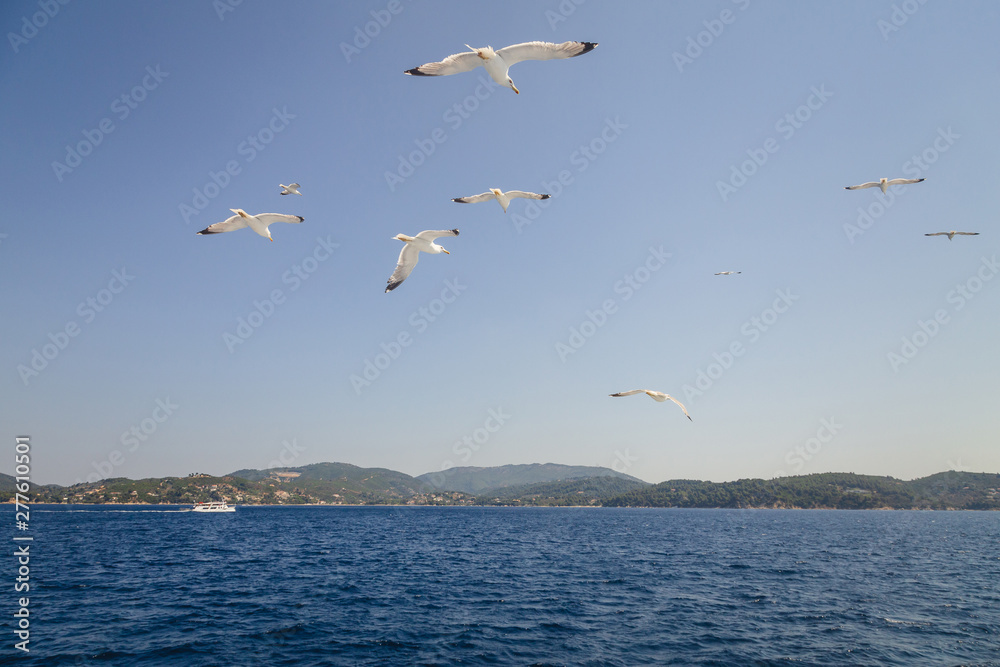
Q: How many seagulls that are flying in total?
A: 9